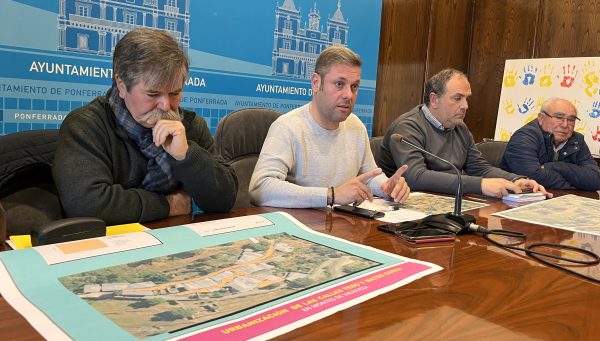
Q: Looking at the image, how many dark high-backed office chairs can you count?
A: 4